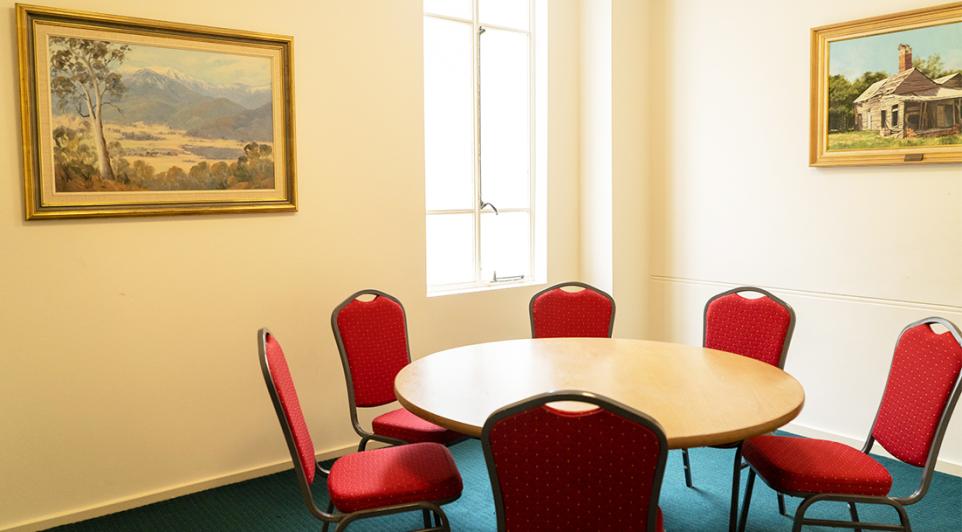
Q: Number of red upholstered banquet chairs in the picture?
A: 6